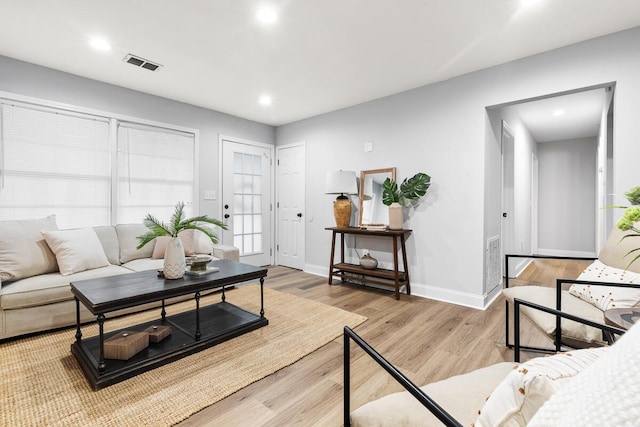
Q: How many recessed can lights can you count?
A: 5